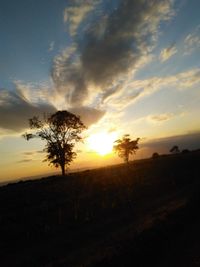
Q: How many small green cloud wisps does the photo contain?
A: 0